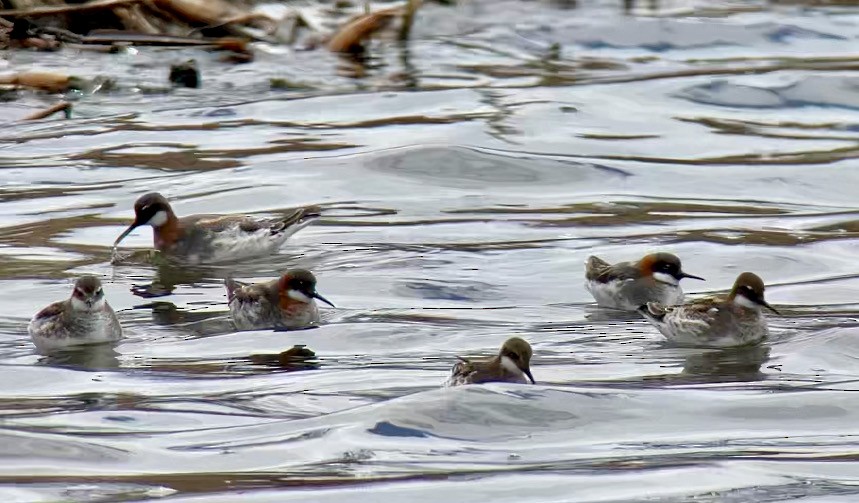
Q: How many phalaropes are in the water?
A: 6